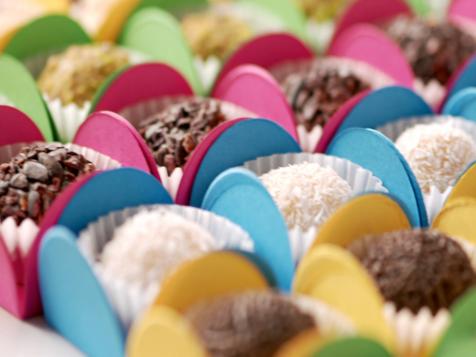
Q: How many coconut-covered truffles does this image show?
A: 3